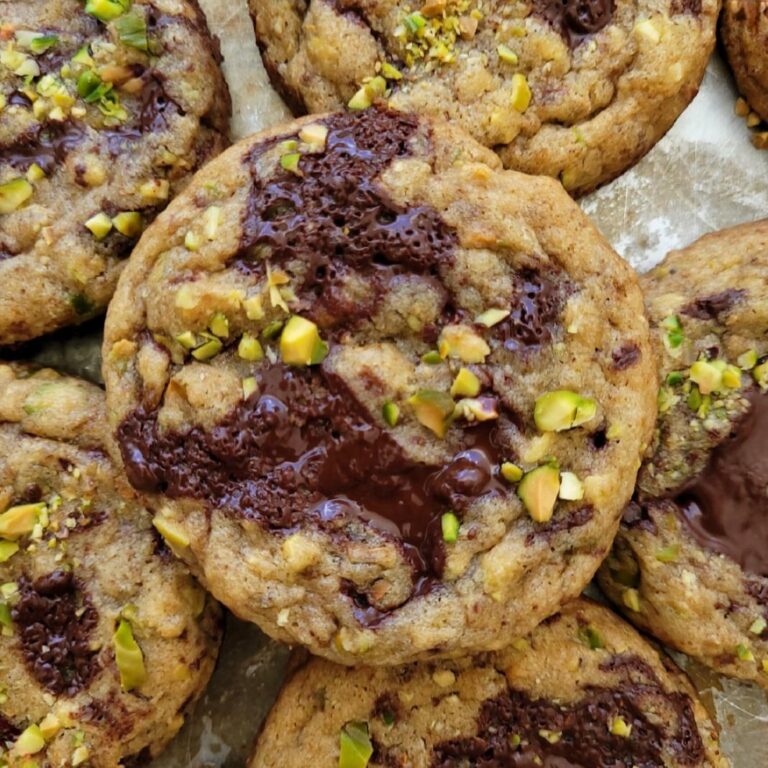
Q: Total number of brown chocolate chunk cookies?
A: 7